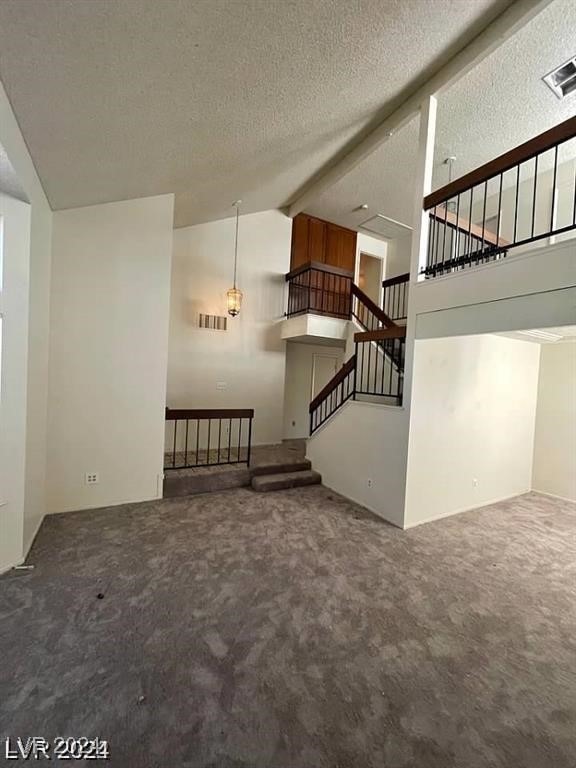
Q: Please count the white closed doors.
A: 1